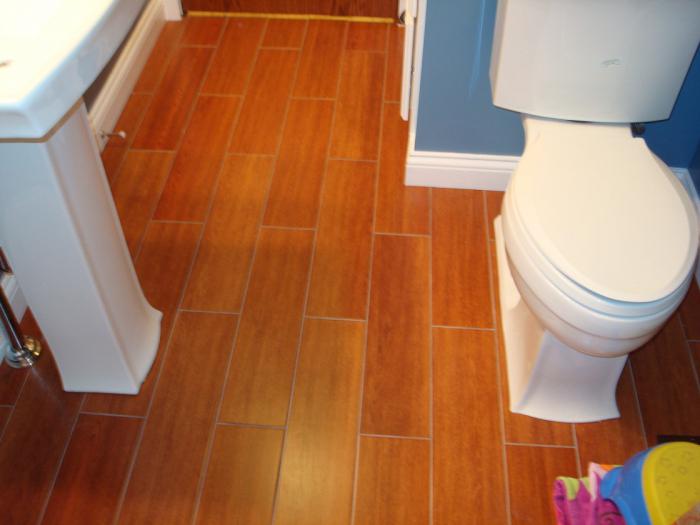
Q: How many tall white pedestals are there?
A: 1